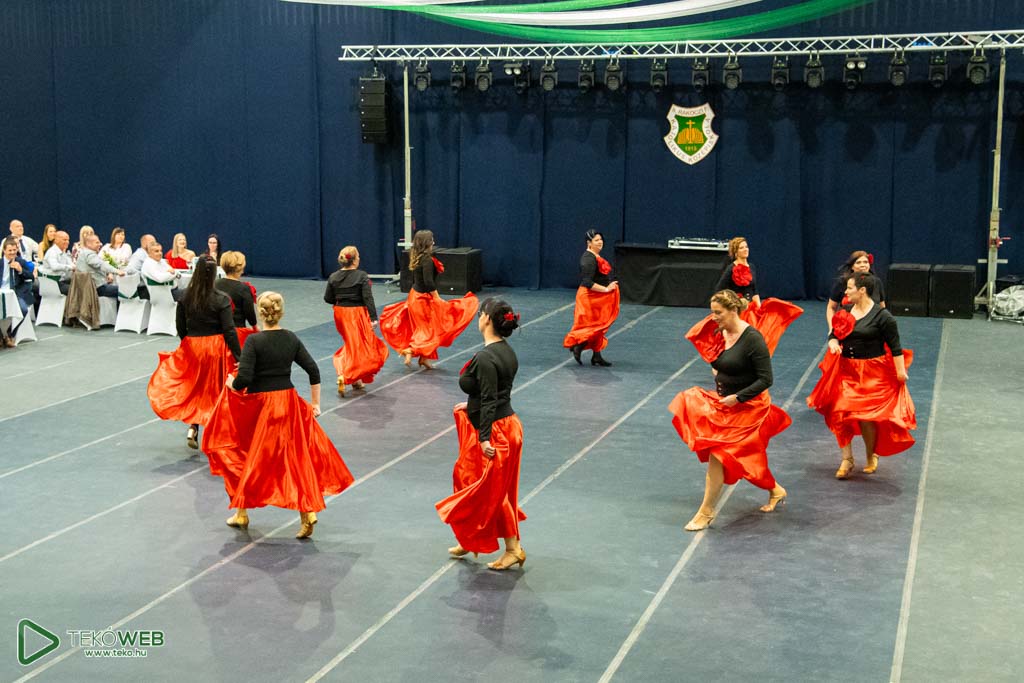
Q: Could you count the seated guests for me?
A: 12